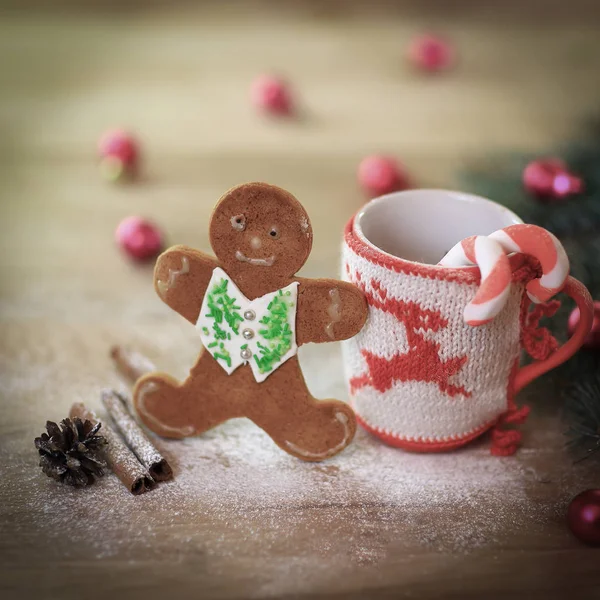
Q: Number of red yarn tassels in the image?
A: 2